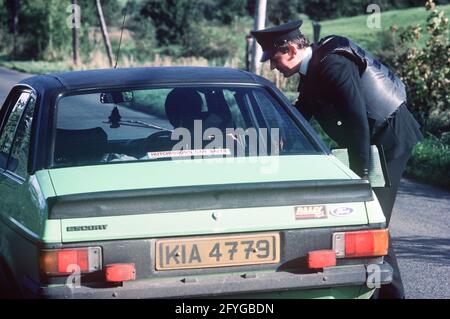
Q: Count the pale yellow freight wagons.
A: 0